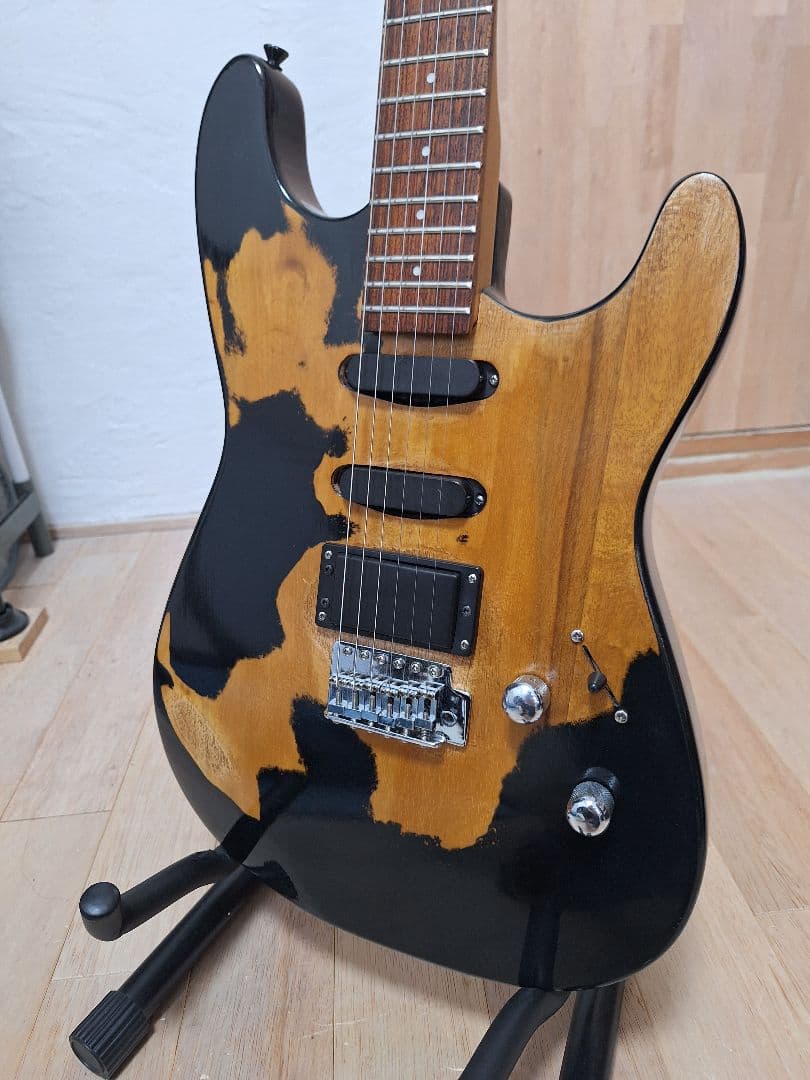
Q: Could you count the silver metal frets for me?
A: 10